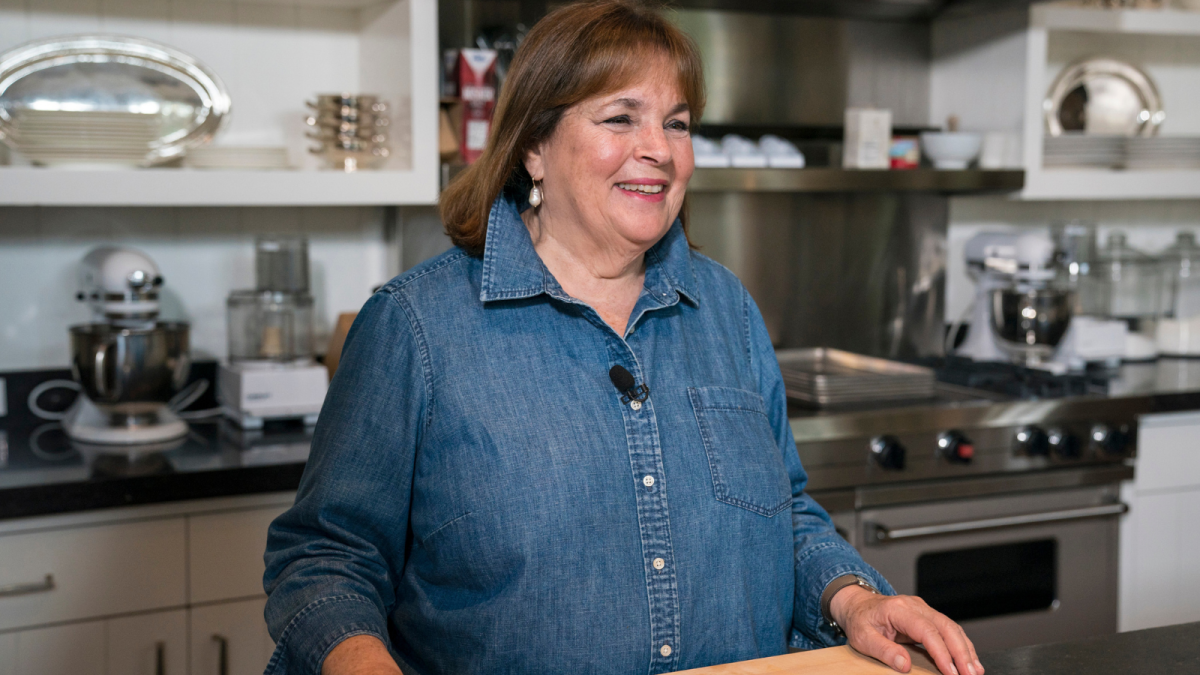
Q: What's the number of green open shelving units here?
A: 0